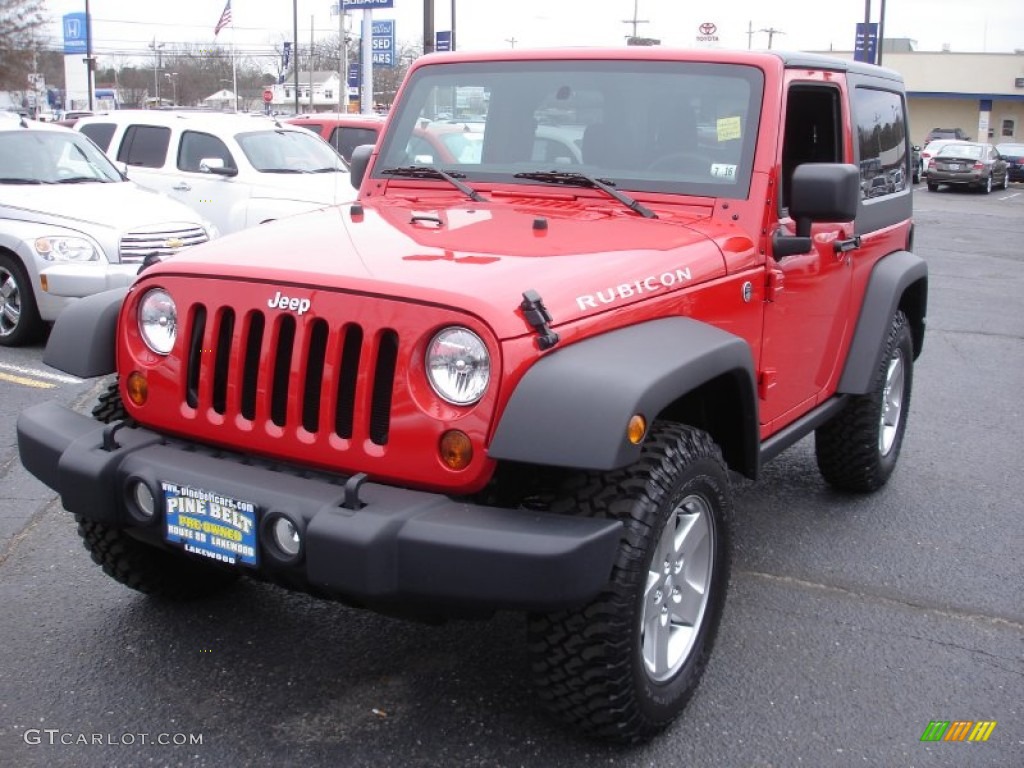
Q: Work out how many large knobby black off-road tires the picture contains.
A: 3